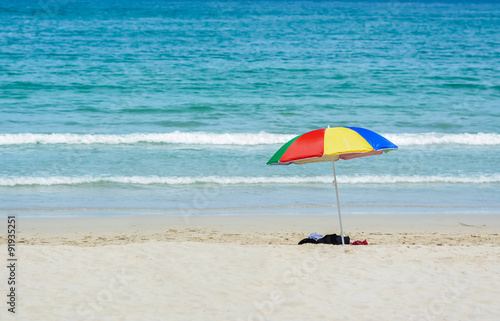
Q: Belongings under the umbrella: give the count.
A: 3